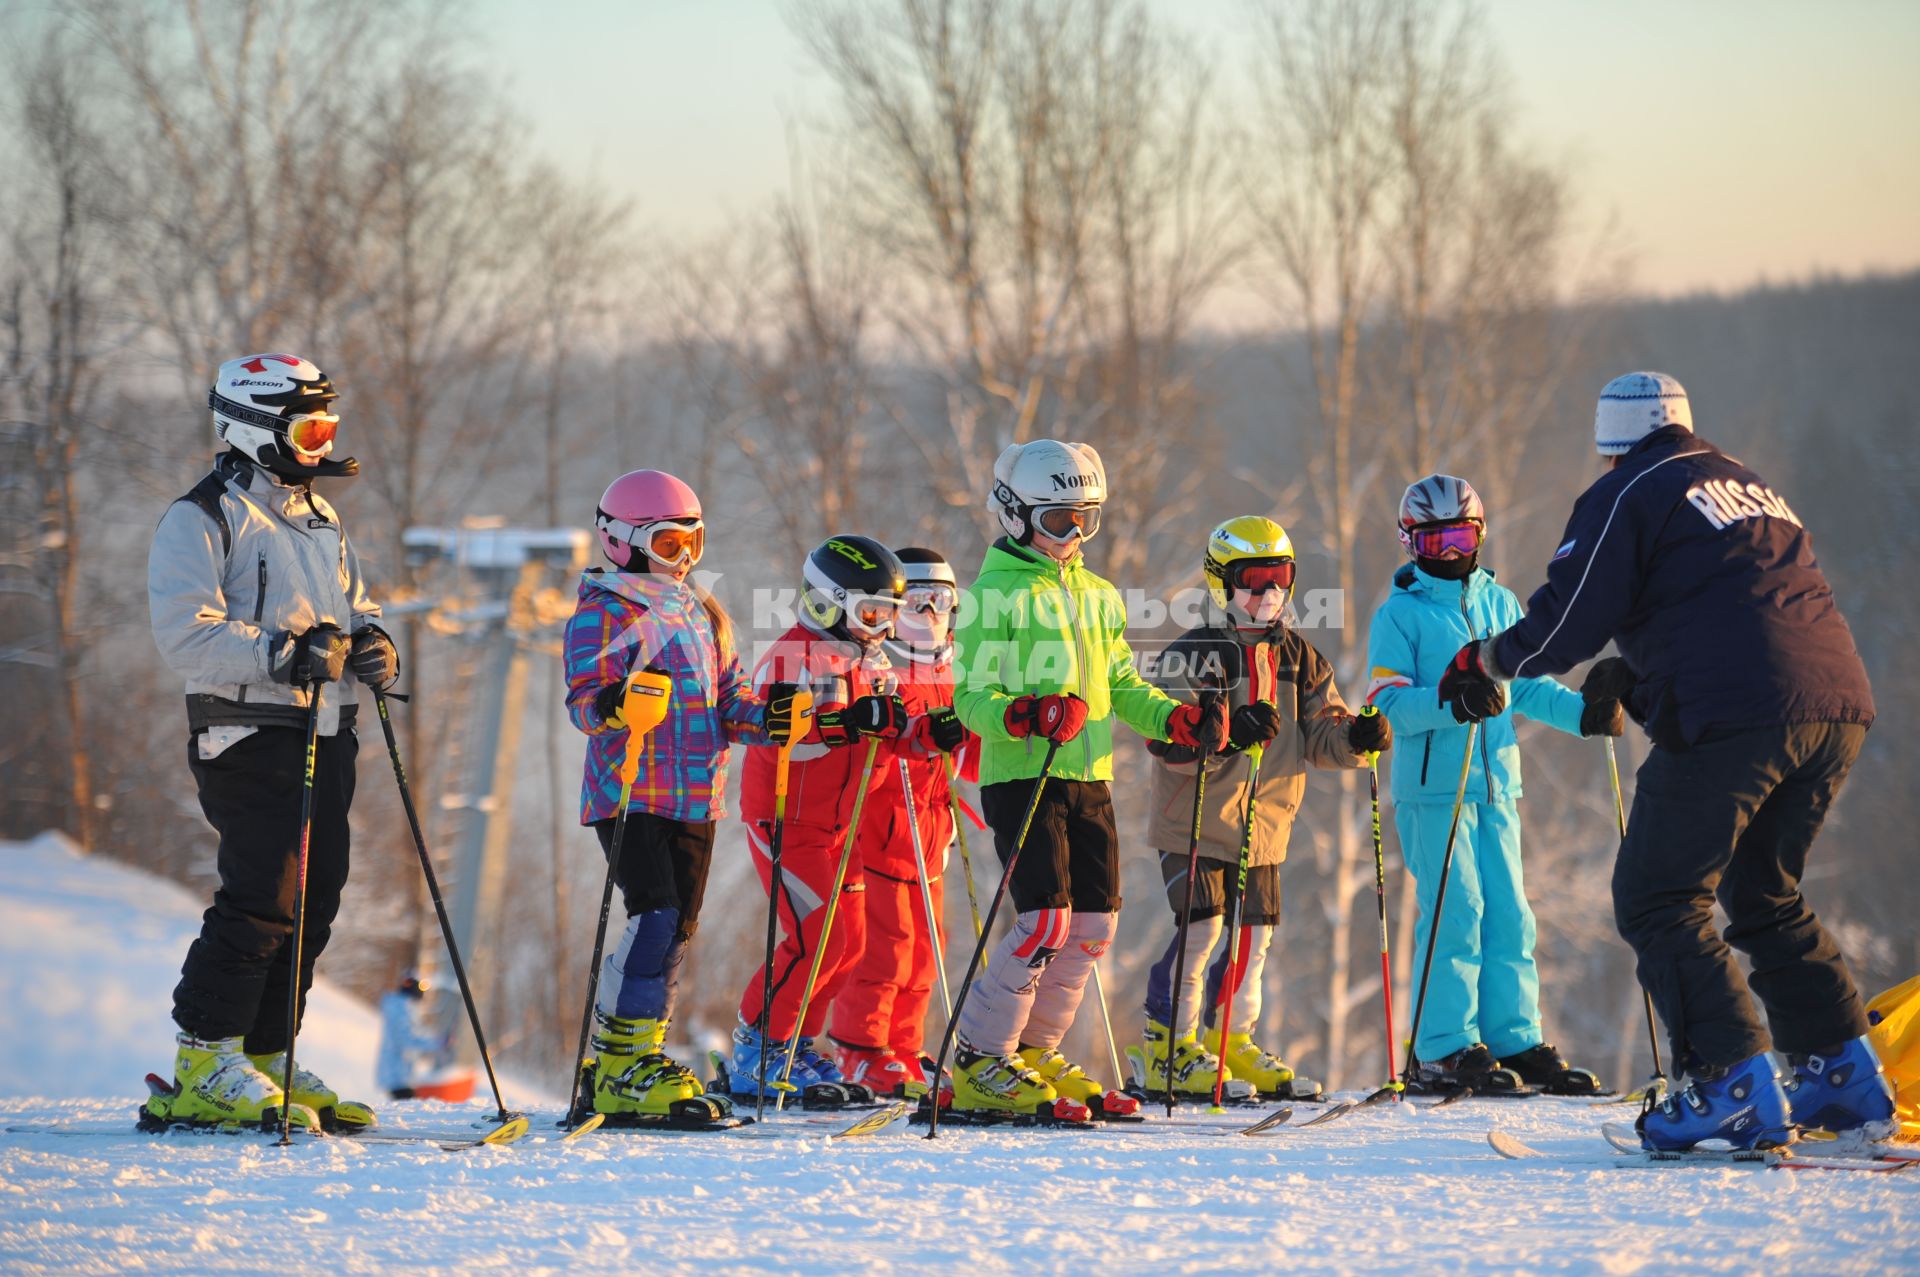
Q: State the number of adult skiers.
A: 2